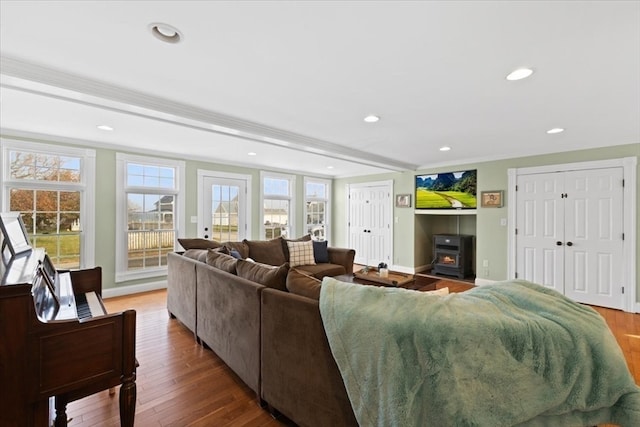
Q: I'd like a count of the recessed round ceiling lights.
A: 8